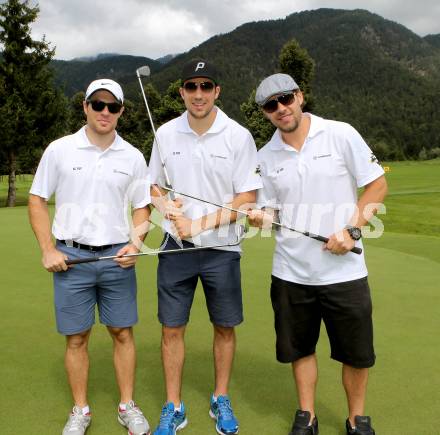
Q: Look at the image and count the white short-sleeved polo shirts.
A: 3